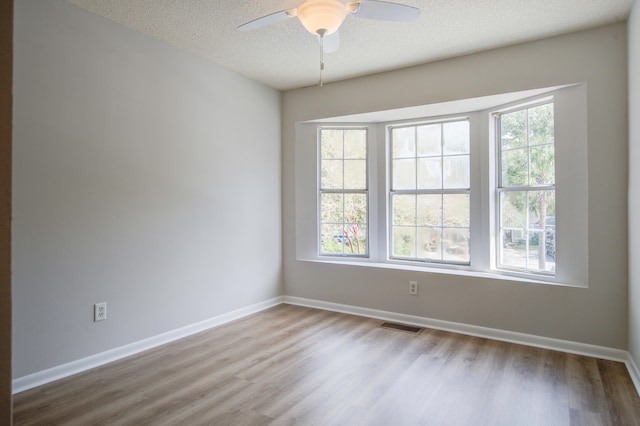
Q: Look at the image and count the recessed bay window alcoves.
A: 1